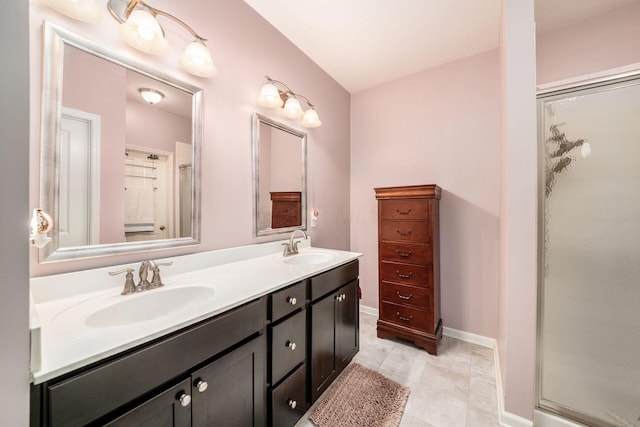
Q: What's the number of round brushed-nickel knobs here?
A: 7